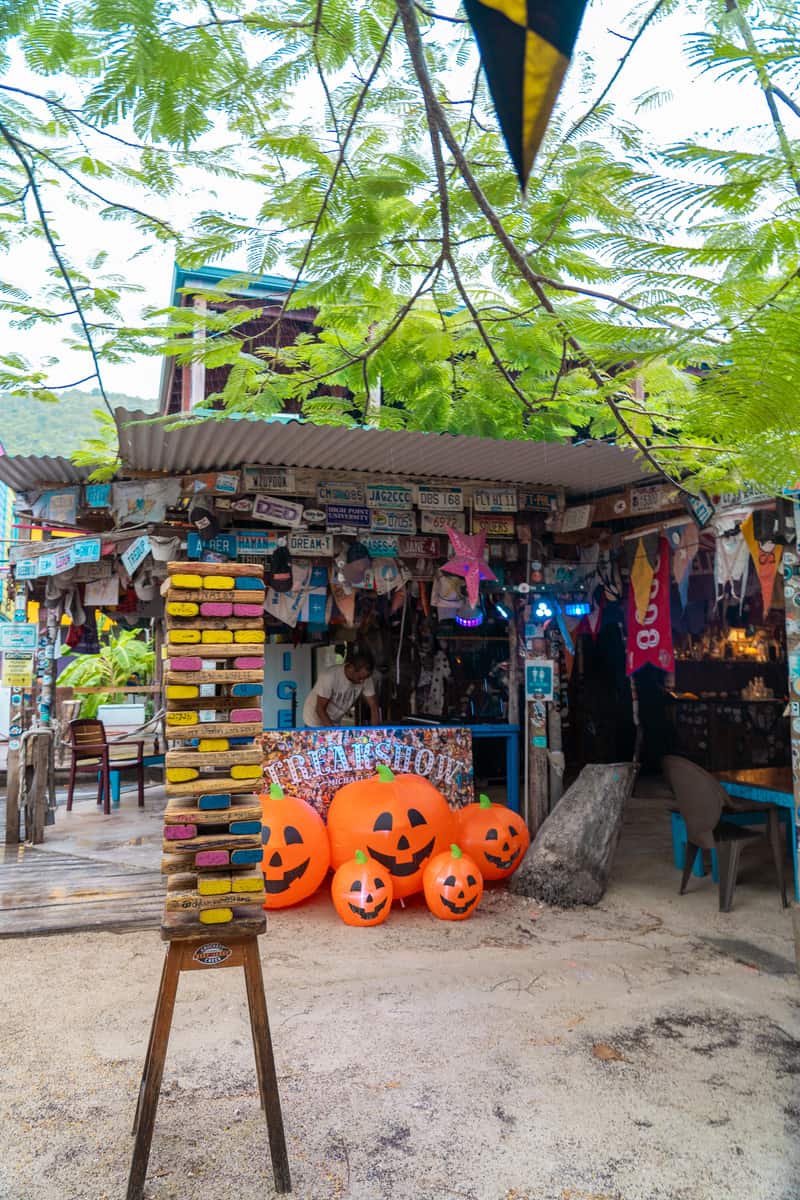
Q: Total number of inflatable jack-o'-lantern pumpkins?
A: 5